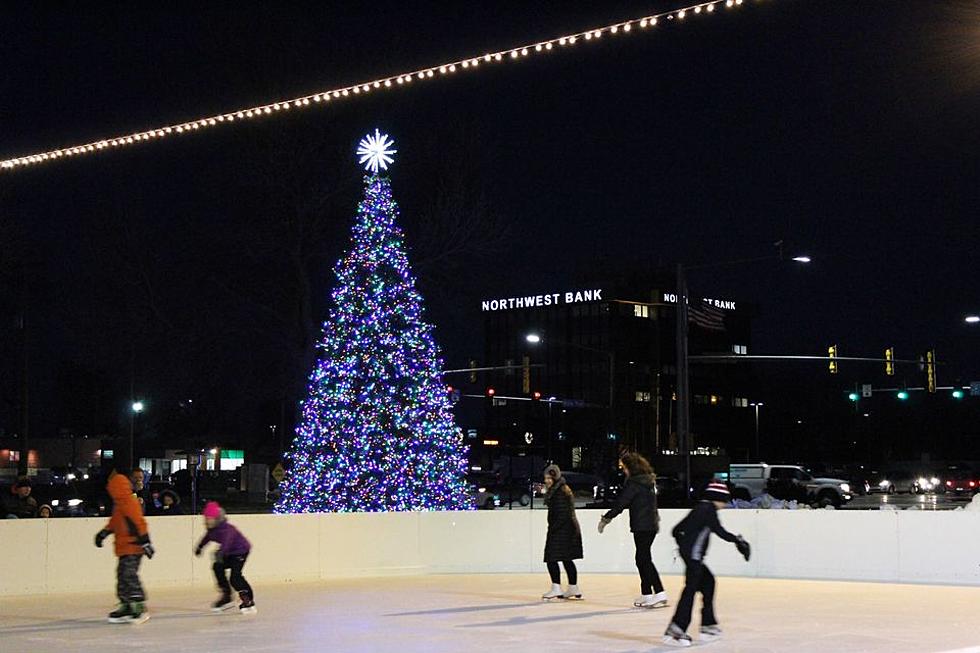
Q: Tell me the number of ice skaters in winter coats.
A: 5